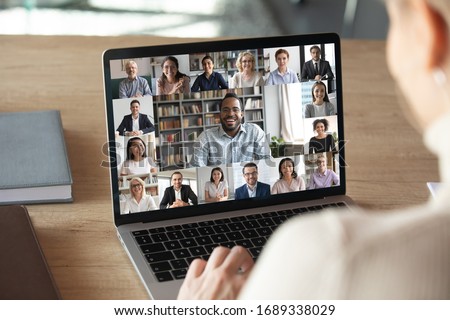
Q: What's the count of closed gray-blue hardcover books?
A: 1